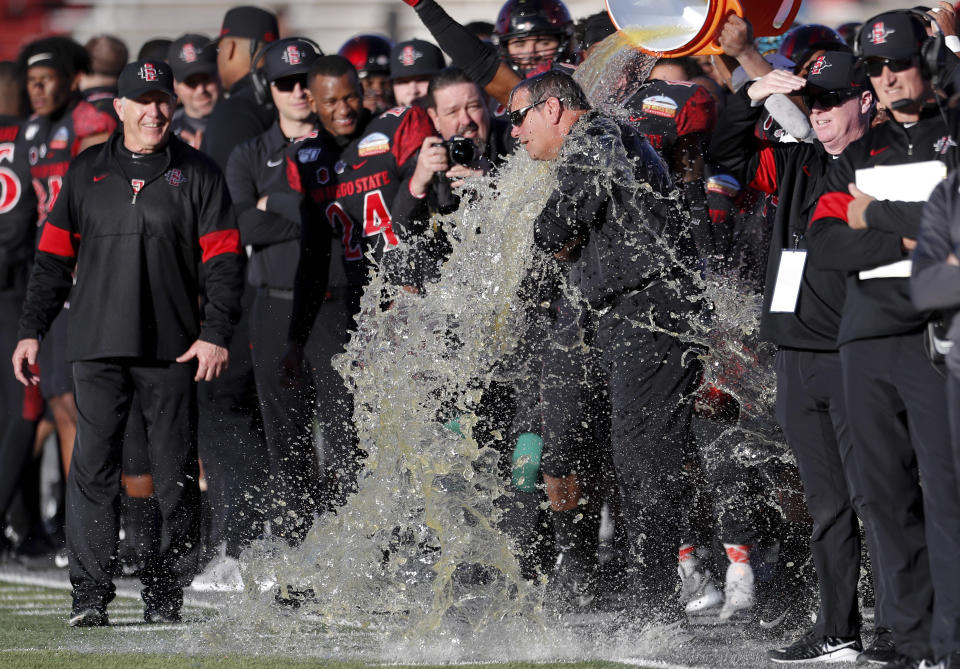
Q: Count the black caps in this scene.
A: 7